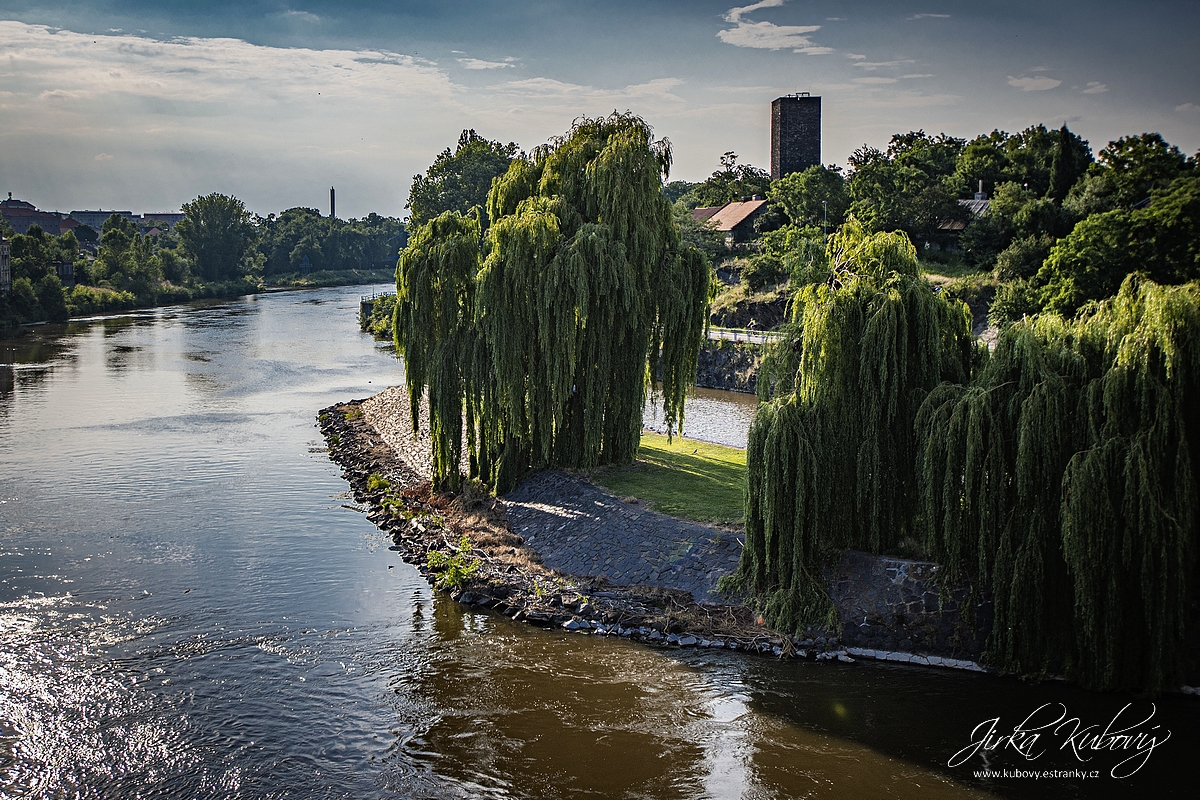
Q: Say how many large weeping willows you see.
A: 3